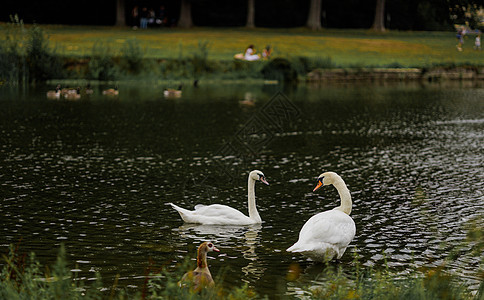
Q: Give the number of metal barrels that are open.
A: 0